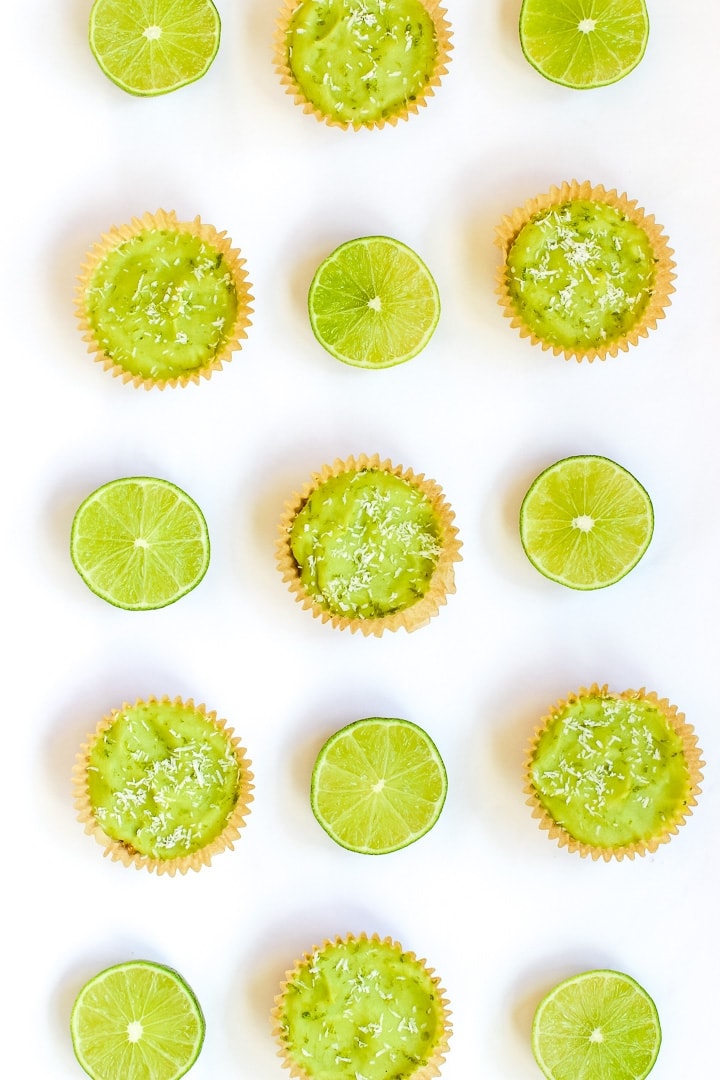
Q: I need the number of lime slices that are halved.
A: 8